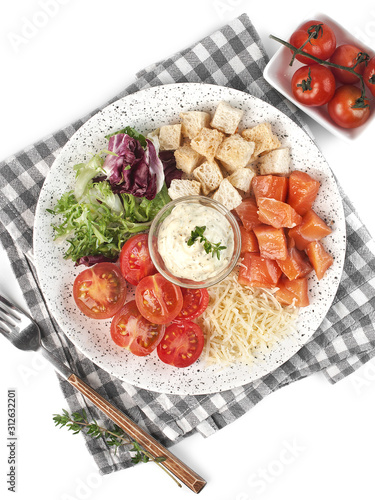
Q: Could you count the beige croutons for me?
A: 12